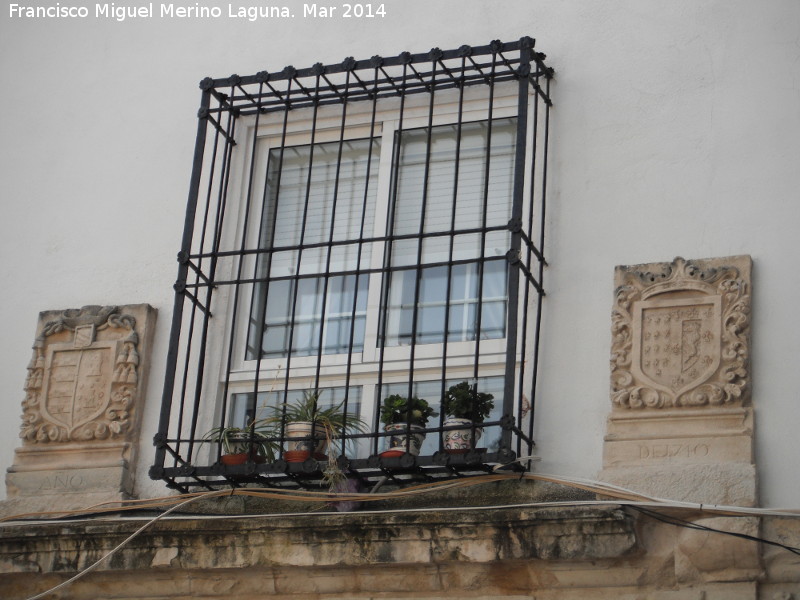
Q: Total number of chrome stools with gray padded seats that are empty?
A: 0